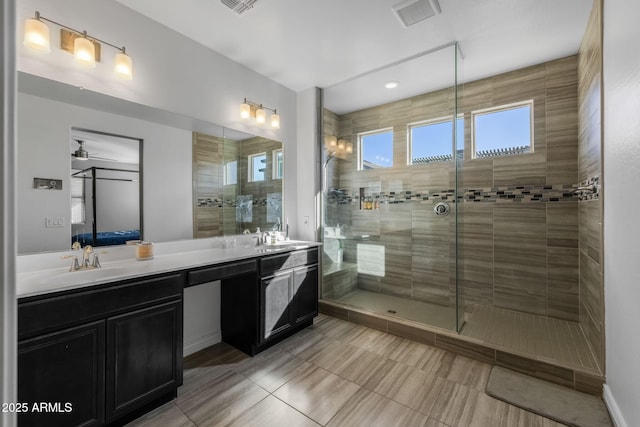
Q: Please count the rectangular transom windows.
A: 3